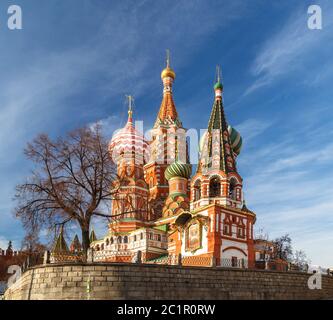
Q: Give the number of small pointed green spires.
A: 3